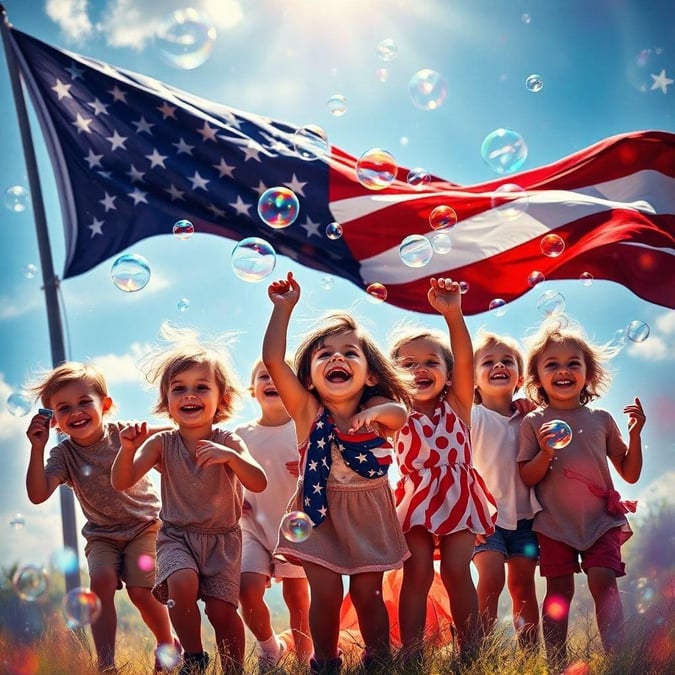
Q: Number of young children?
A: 7